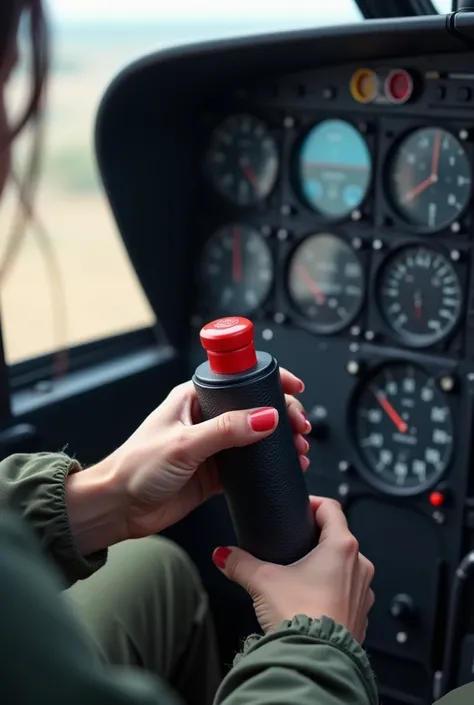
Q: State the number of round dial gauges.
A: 7